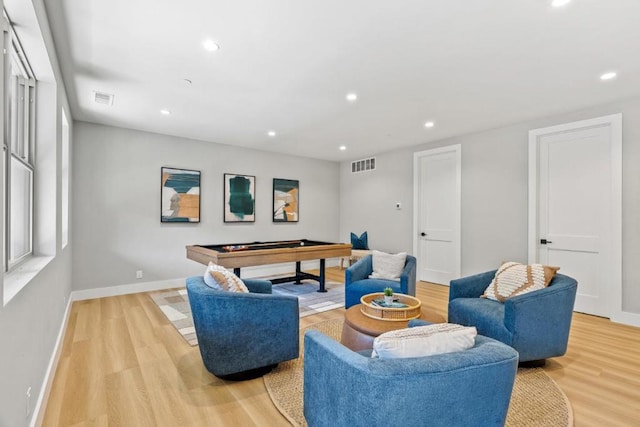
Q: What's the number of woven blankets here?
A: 0